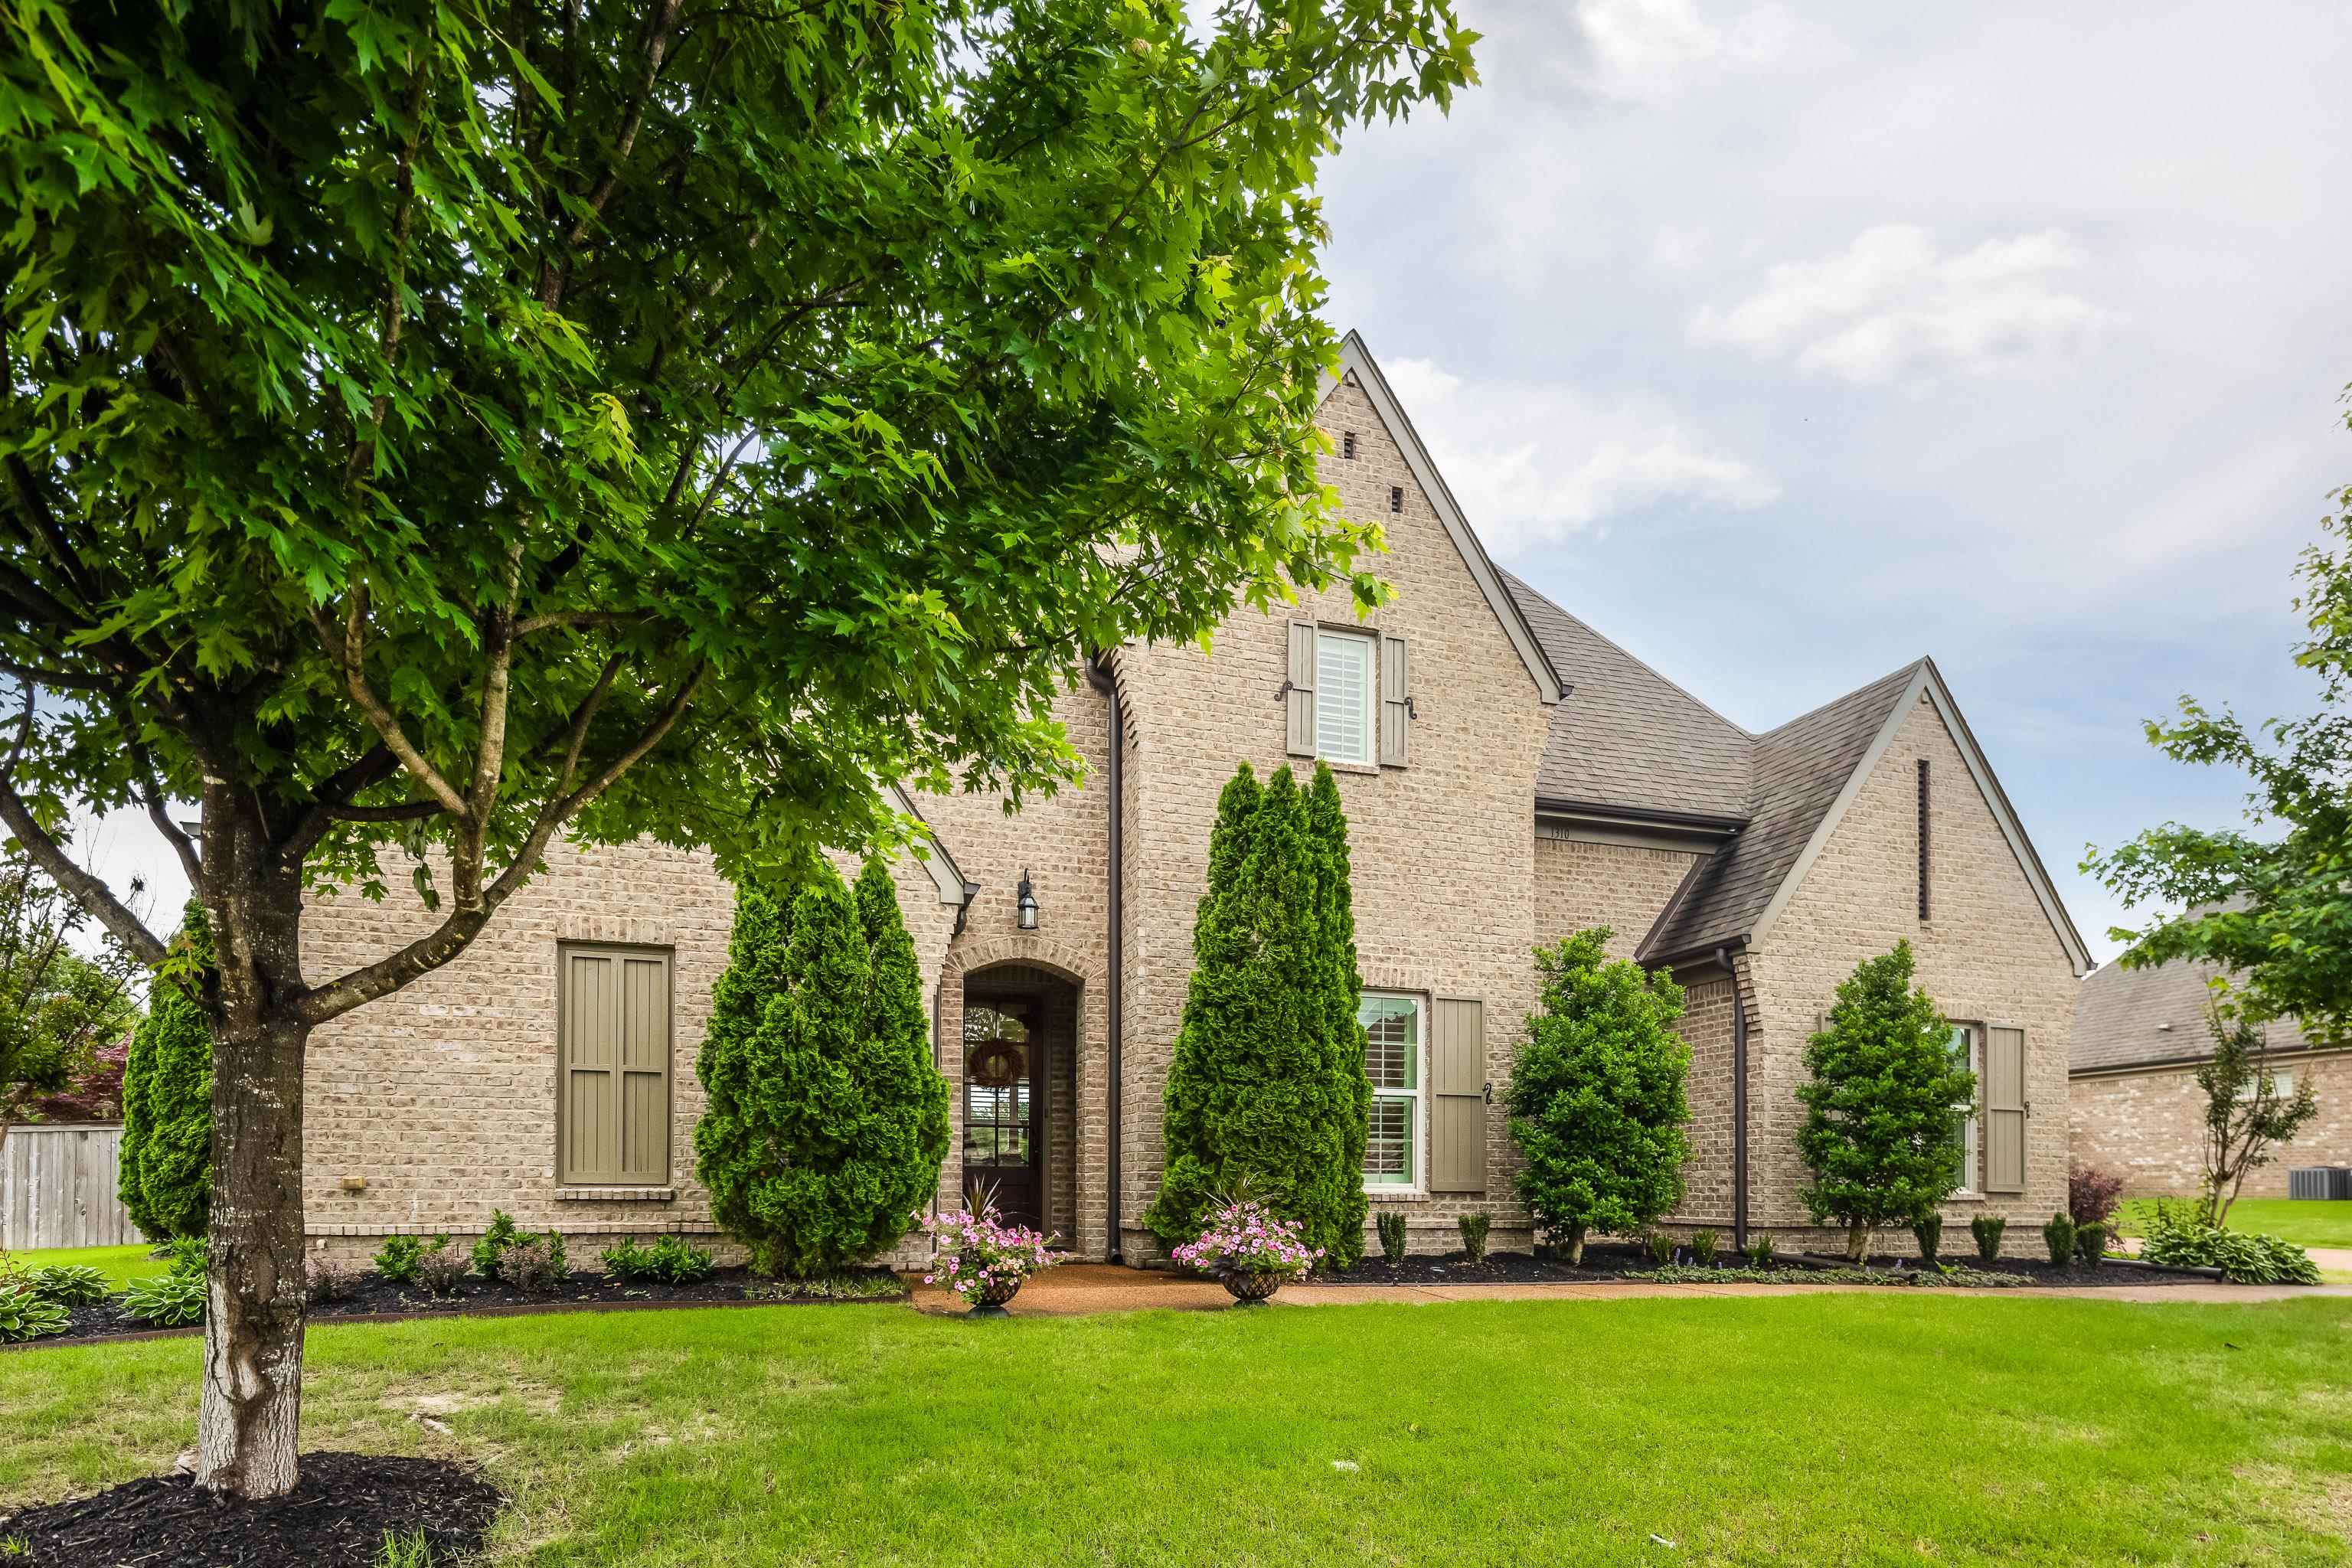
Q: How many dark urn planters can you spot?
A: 2